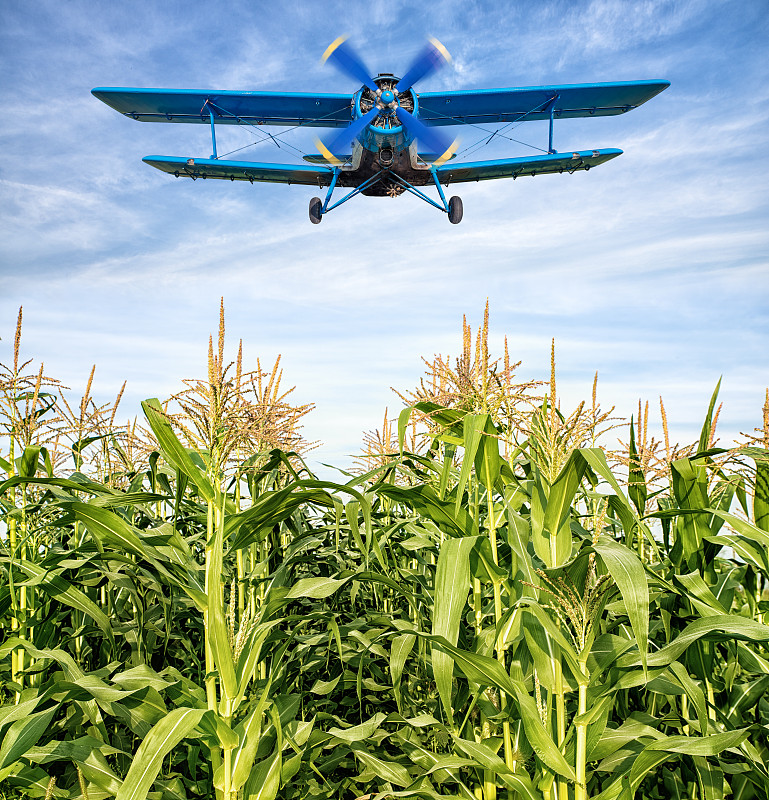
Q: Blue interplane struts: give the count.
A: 2